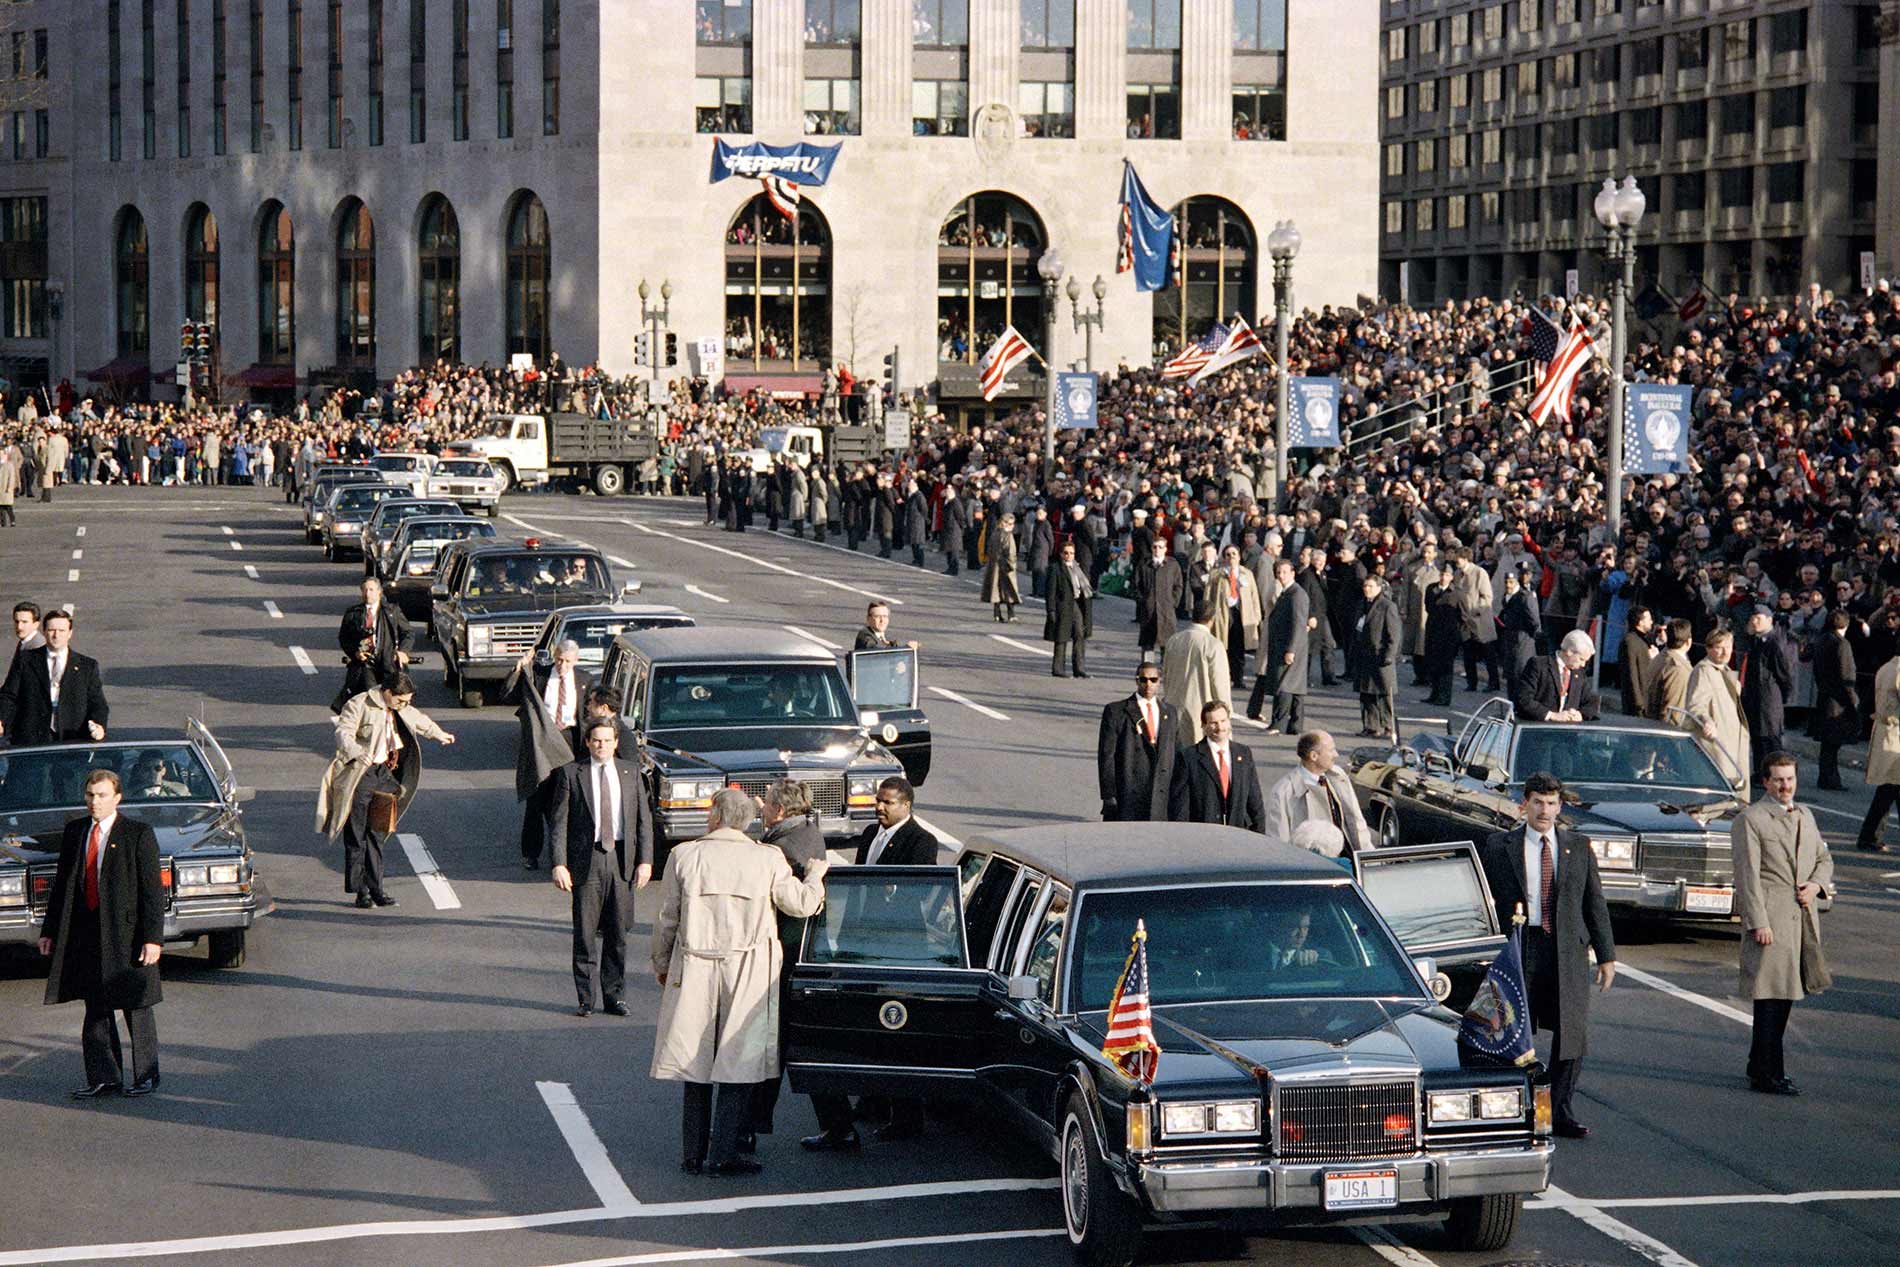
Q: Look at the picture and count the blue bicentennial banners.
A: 3